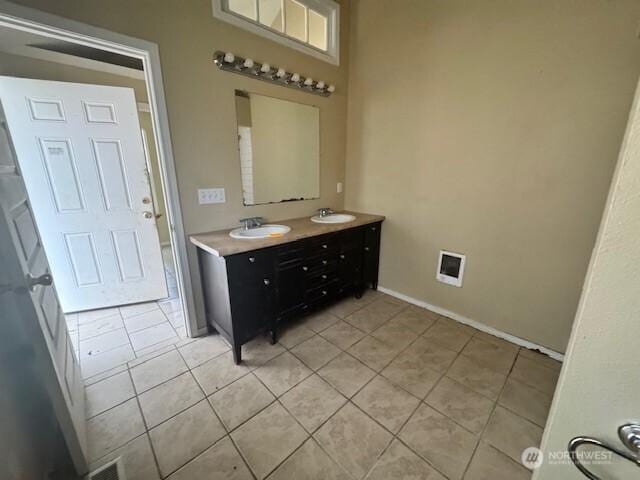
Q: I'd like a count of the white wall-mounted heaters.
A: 1